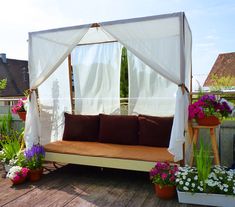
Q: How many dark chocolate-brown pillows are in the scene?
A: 3